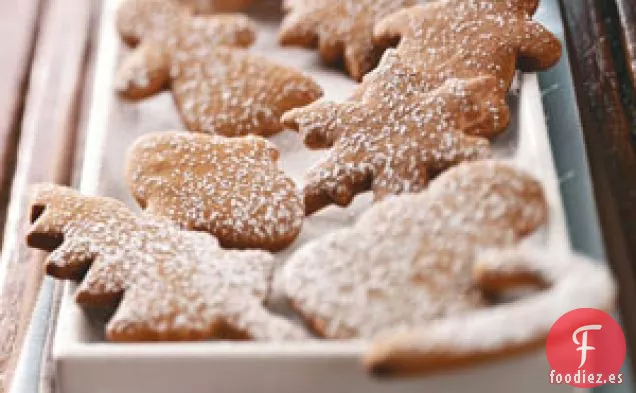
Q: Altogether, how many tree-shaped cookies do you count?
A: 1